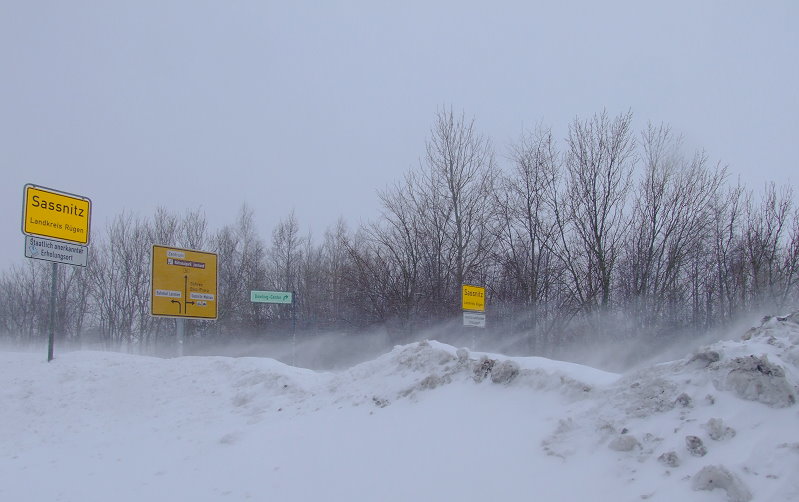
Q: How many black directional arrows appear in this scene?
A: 3